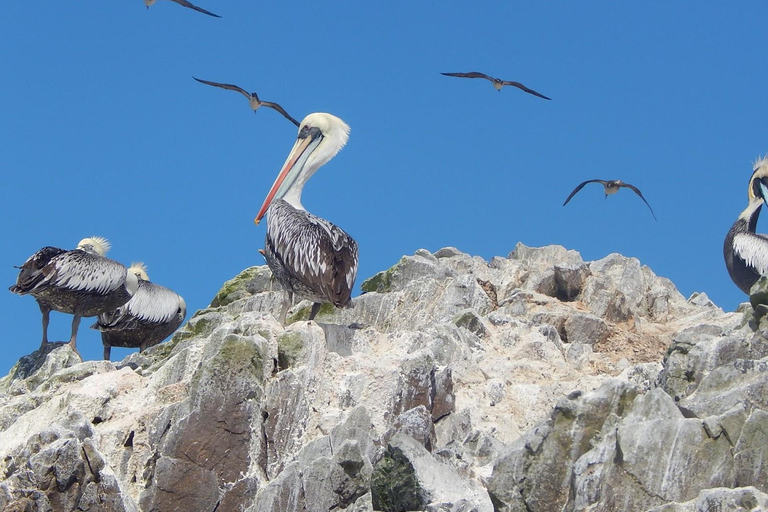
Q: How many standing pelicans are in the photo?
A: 4